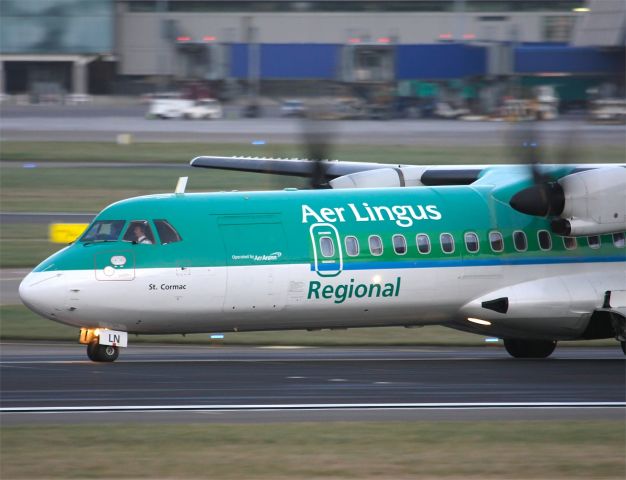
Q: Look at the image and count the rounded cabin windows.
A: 13